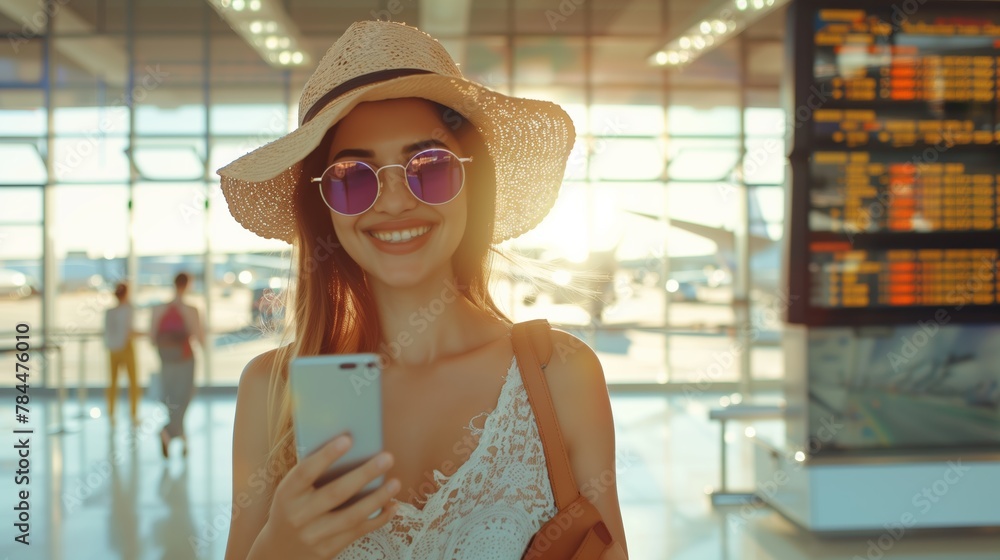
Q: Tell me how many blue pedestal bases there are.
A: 1